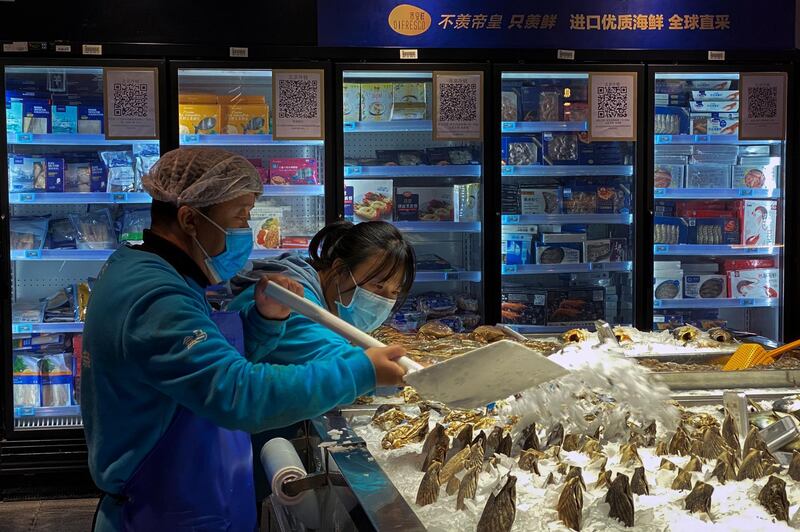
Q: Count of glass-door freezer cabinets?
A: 5